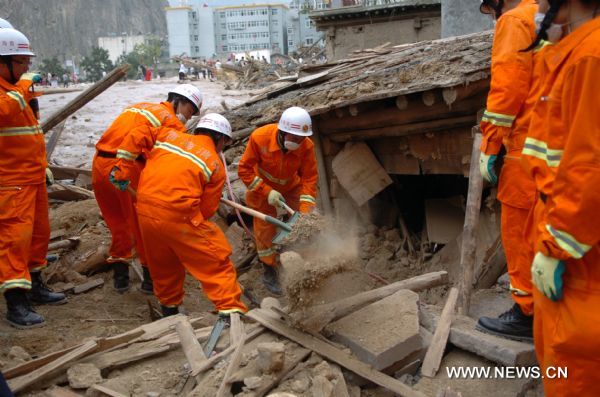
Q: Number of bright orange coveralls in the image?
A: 6